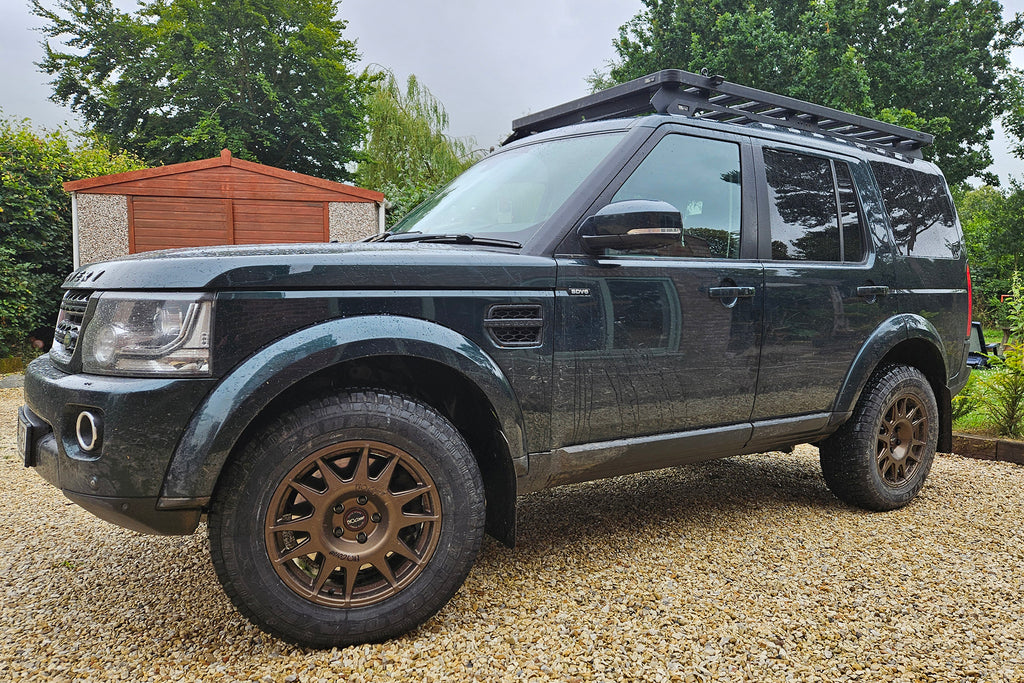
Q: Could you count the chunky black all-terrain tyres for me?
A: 2